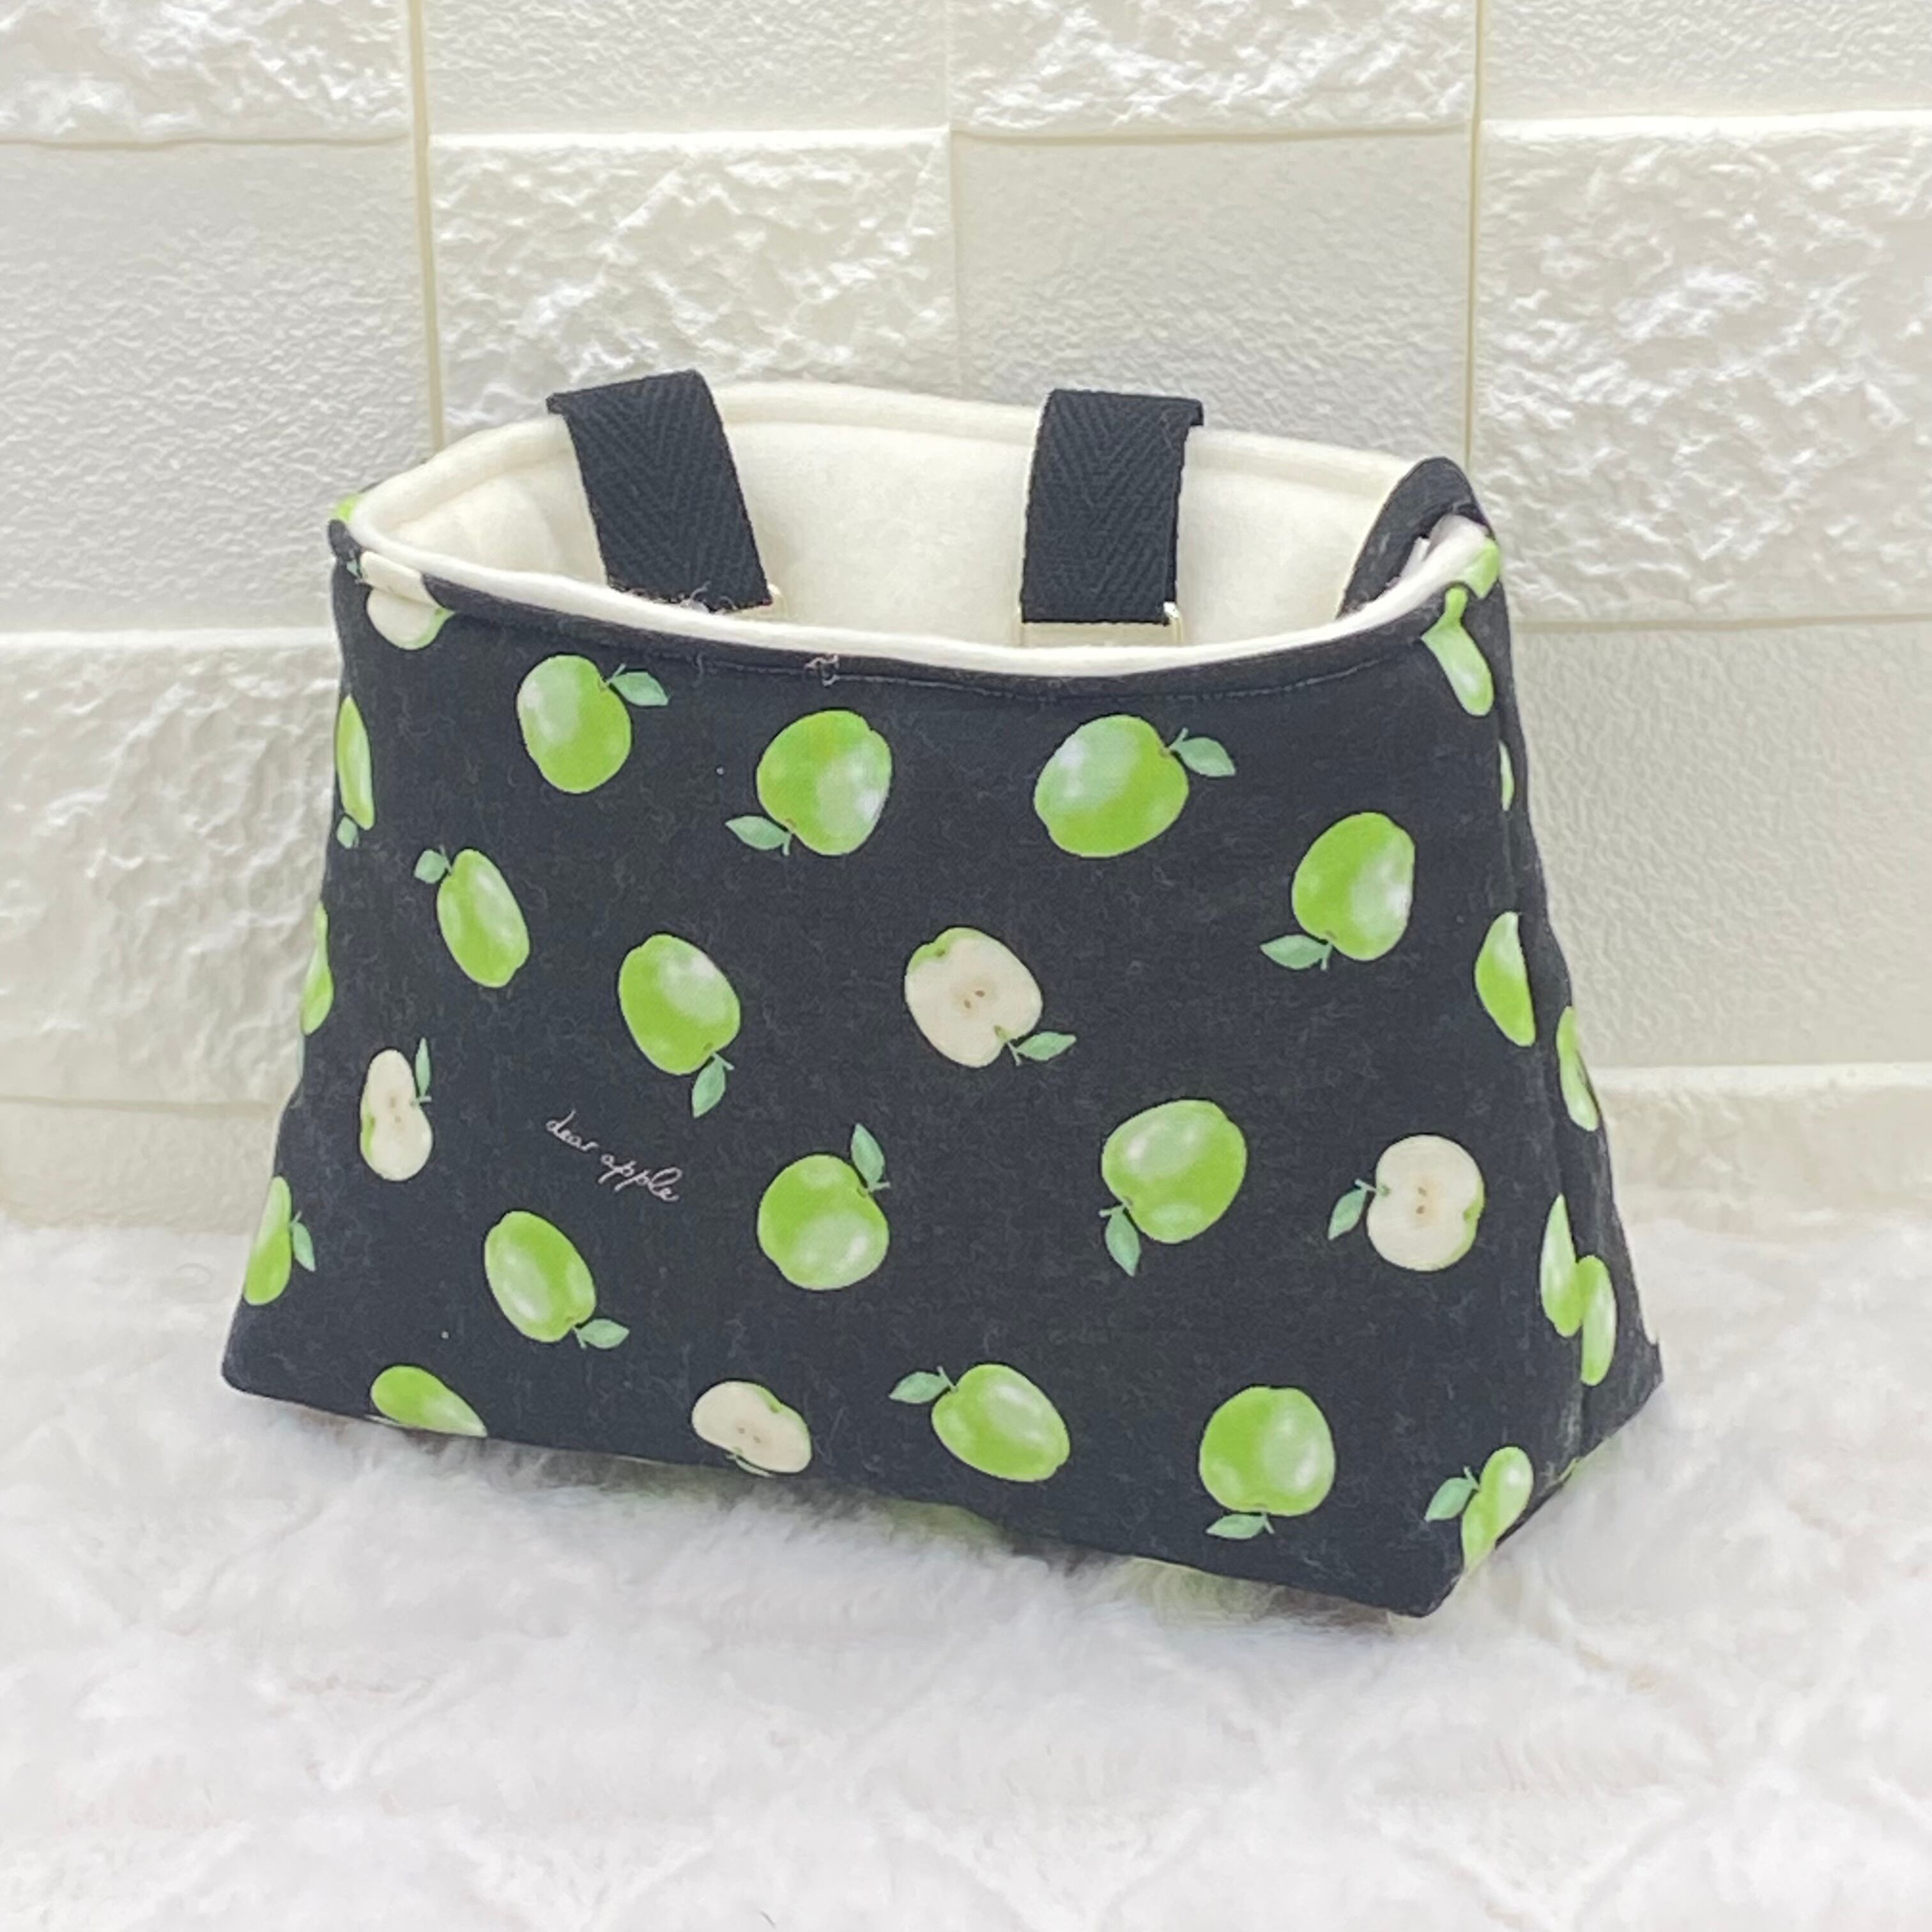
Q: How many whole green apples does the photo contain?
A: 11